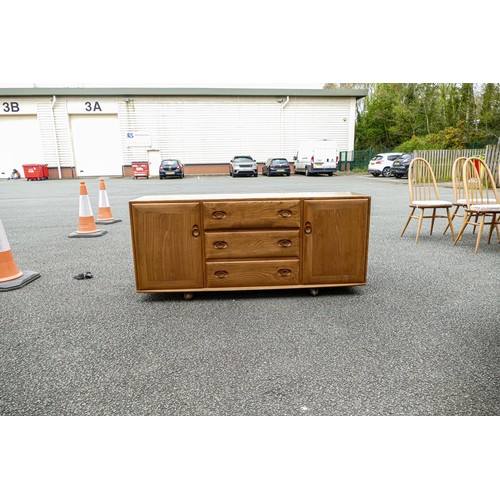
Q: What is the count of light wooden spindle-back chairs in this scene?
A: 3